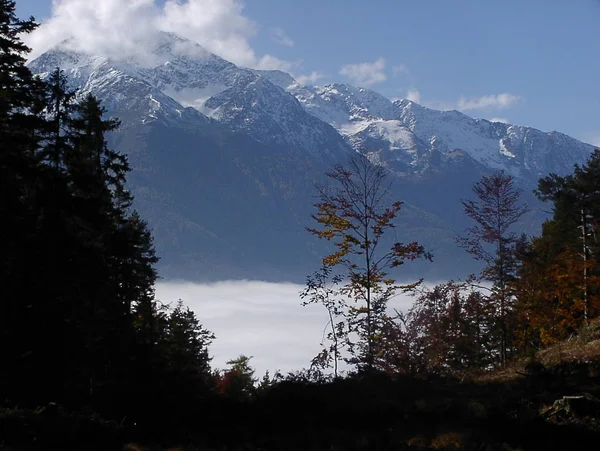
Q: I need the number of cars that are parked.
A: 0